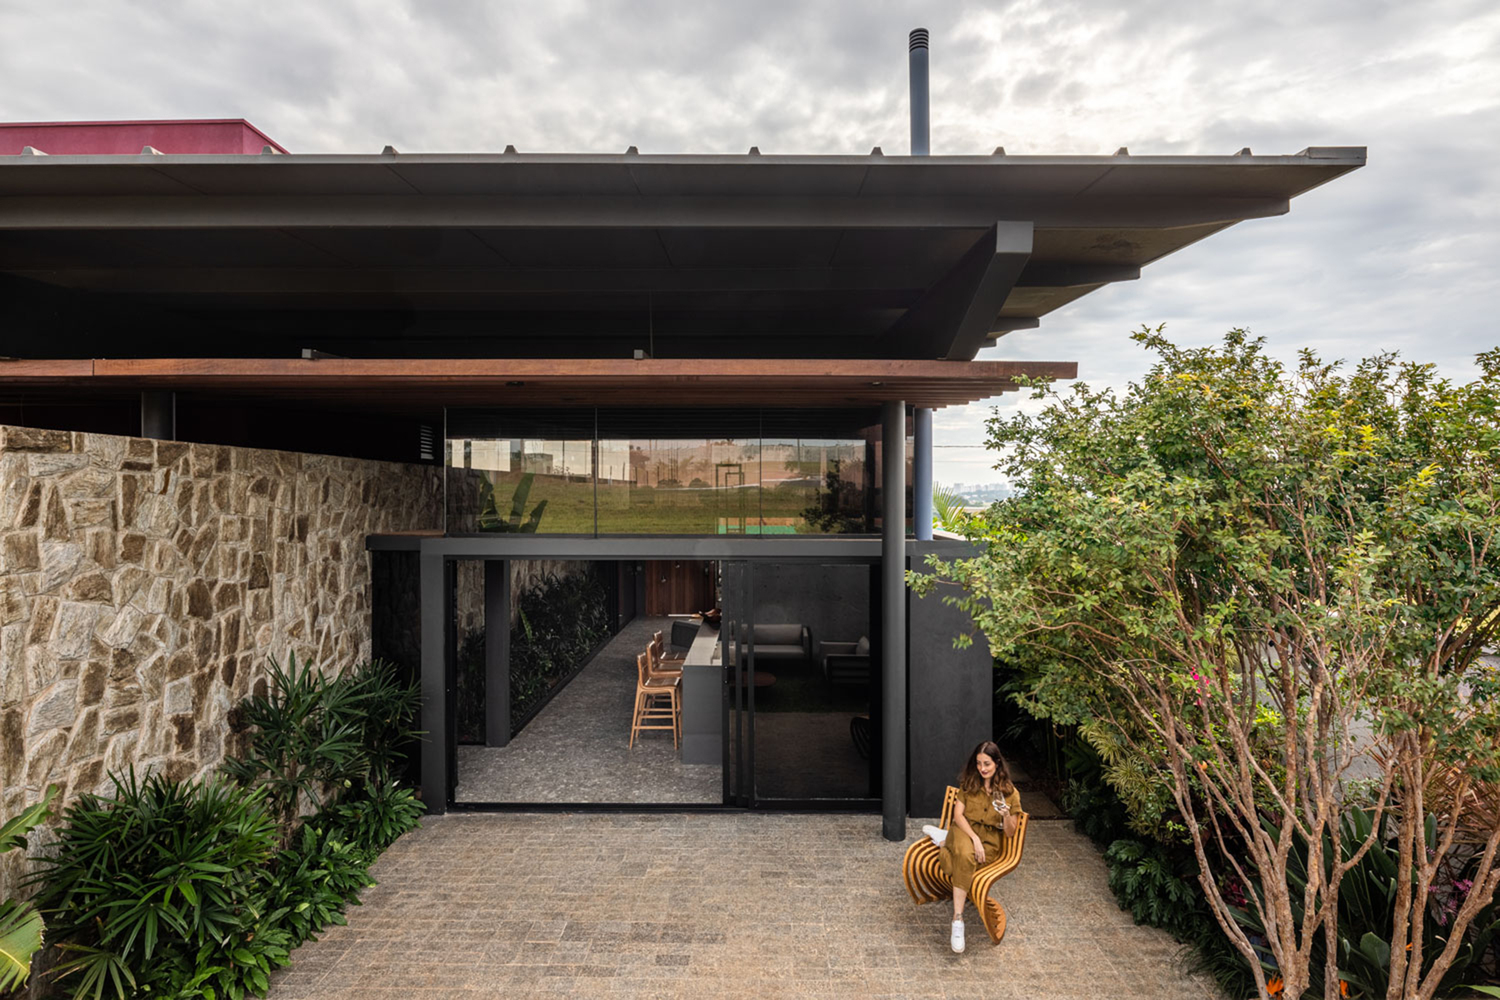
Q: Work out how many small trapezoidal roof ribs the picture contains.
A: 11